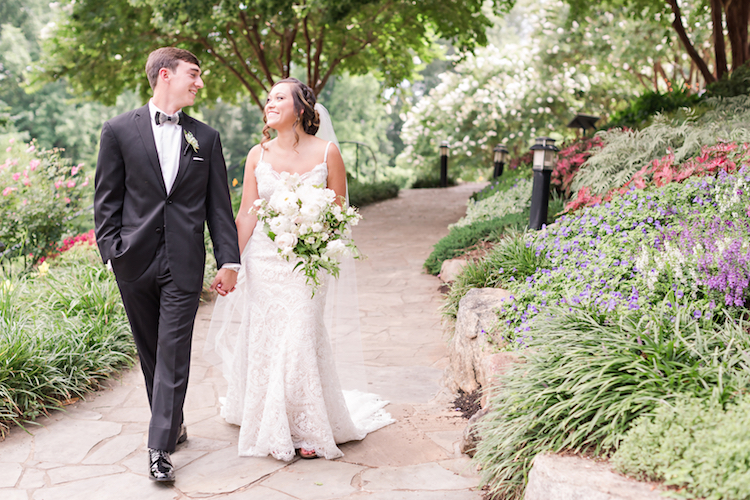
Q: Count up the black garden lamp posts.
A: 3